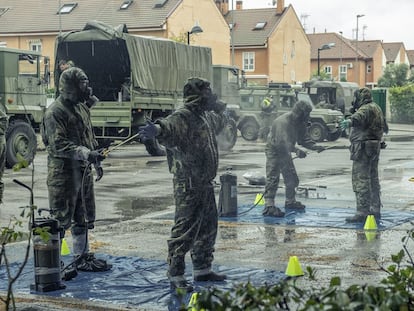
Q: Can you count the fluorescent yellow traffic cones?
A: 5